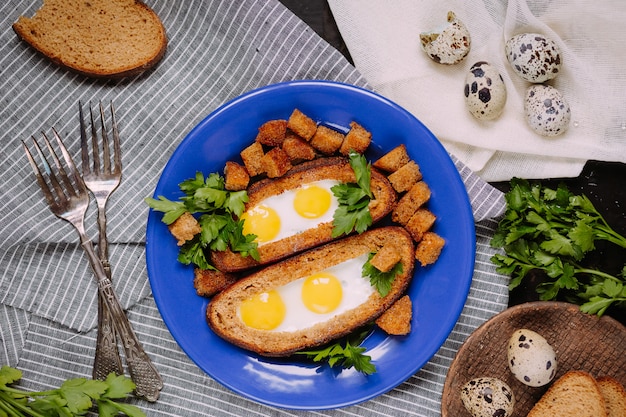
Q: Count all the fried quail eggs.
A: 4